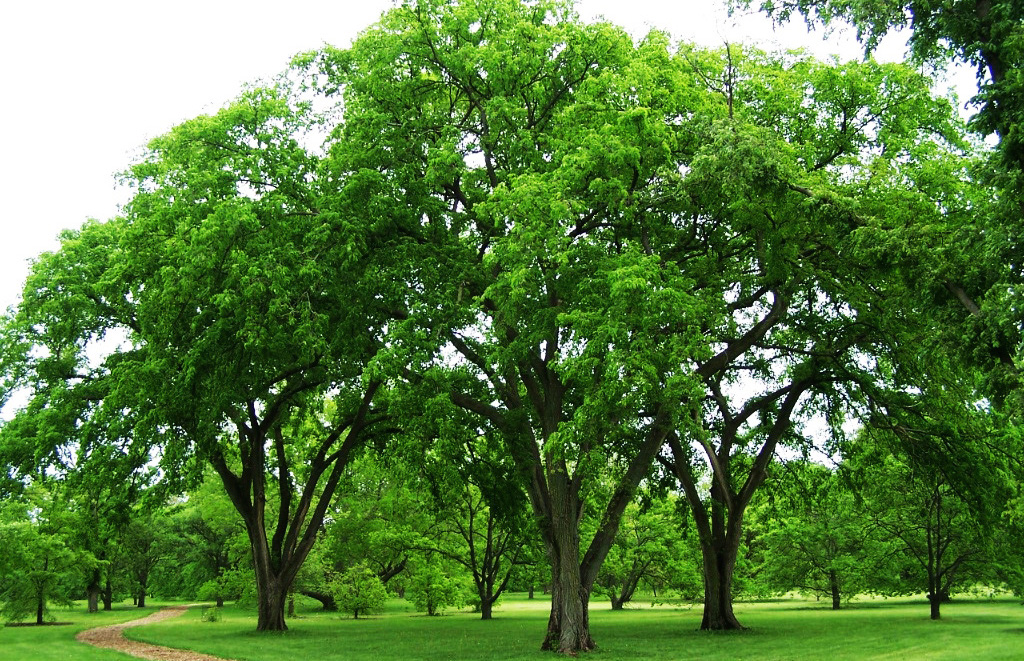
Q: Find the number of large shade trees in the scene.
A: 3